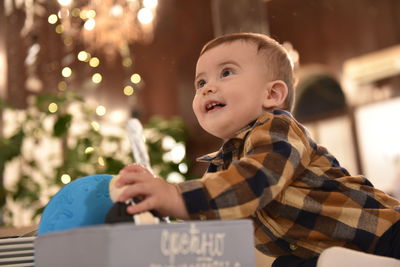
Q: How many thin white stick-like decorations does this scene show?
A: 1